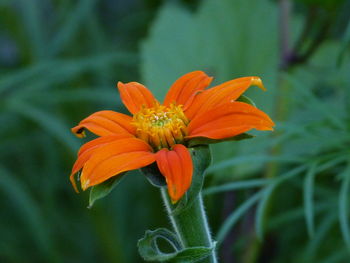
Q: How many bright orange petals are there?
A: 8